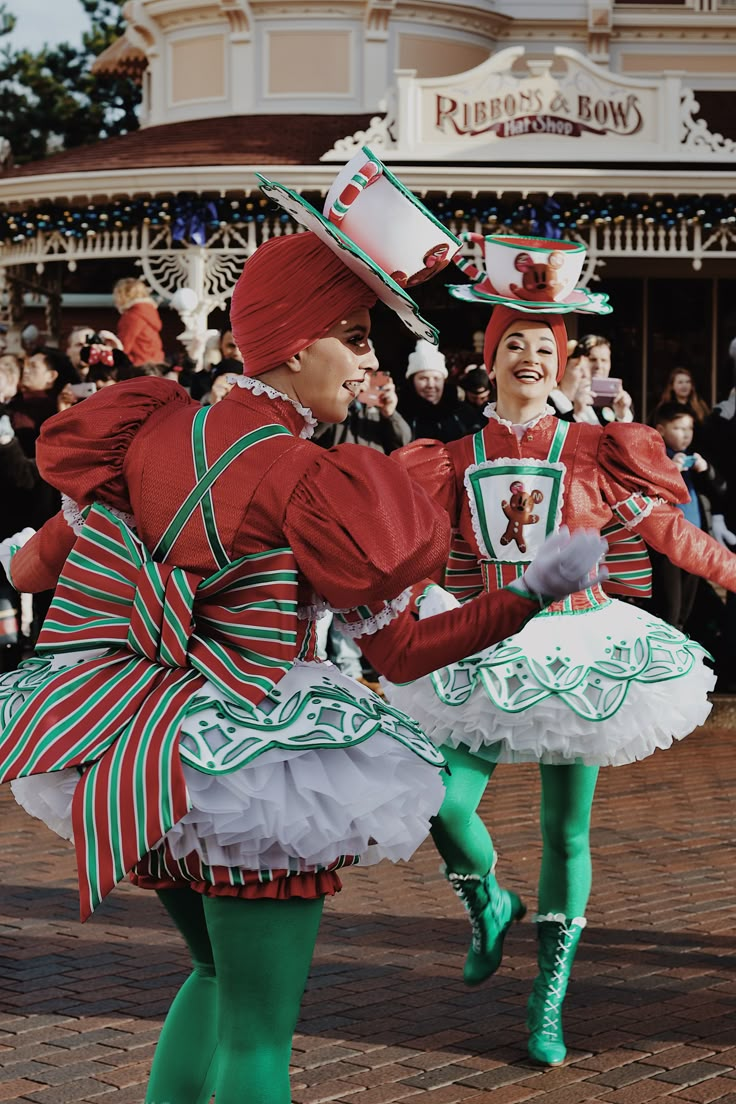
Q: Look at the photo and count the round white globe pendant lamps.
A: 1